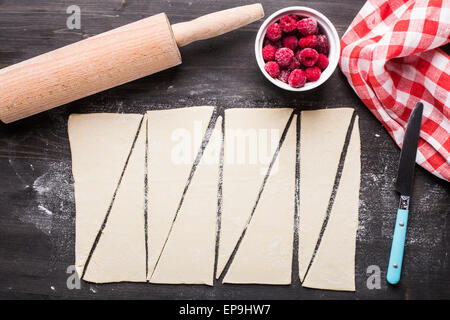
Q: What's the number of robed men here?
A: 0